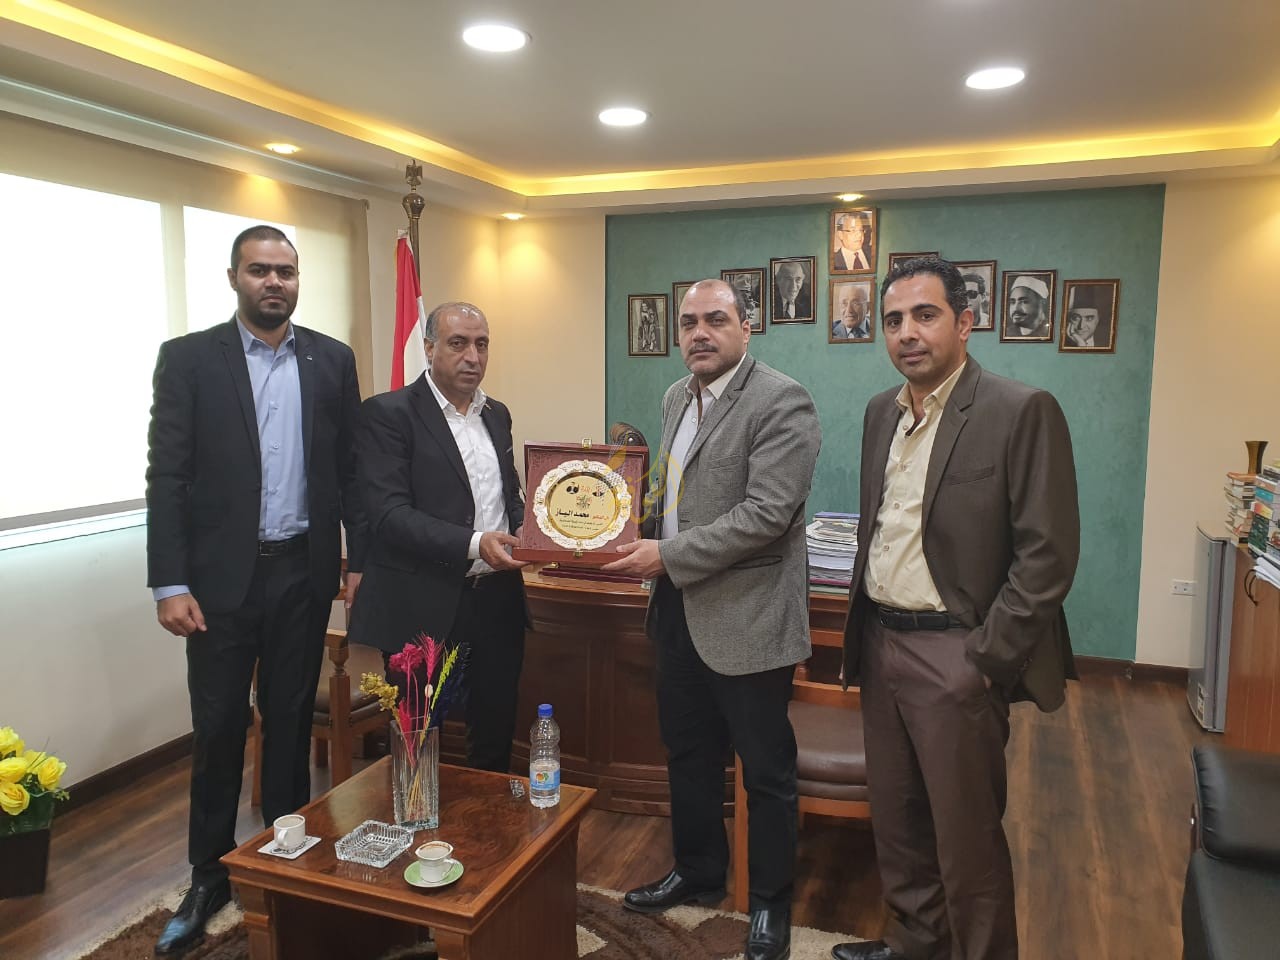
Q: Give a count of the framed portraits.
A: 10